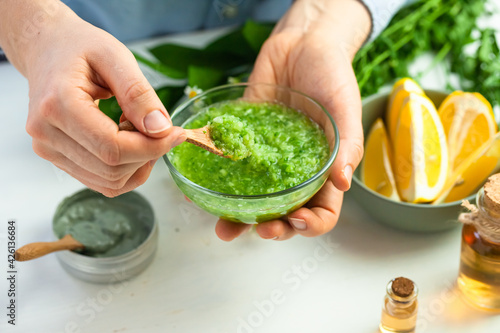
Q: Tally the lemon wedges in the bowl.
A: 5